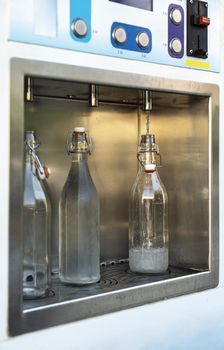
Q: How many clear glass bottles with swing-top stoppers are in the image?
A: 3